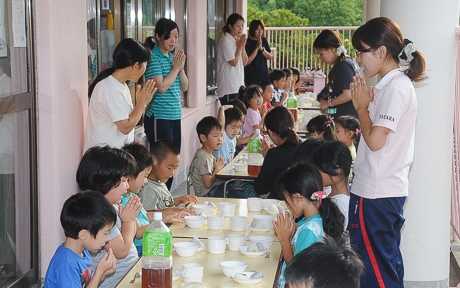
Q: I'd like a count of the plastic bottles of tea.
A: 3